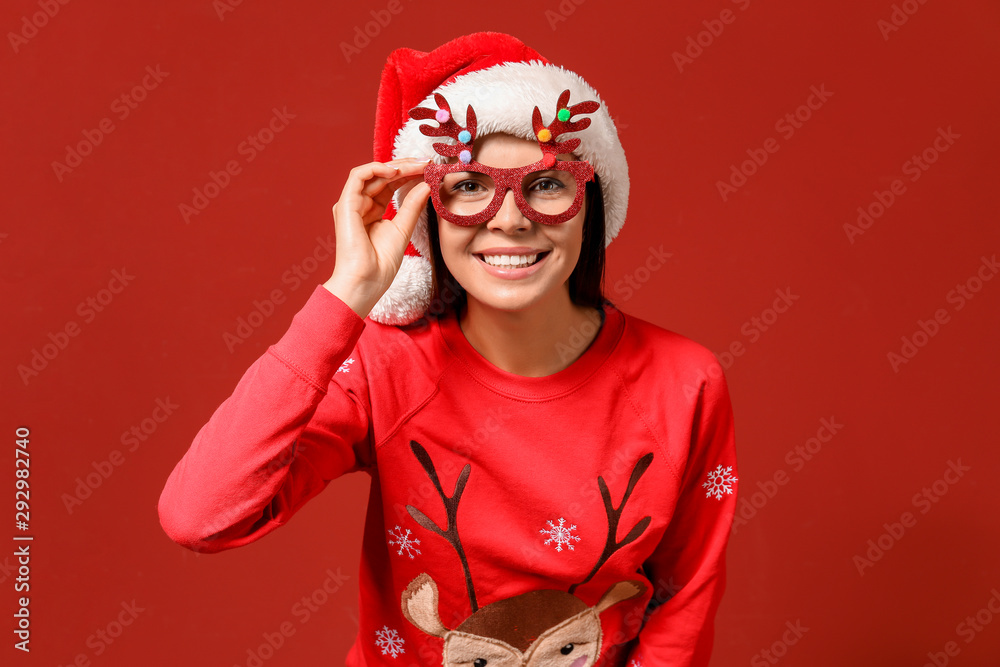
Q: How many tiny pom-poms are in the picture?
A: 6